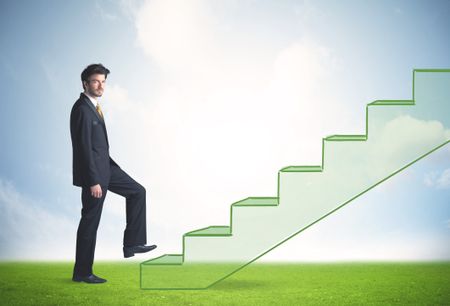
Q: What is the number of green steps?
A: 7